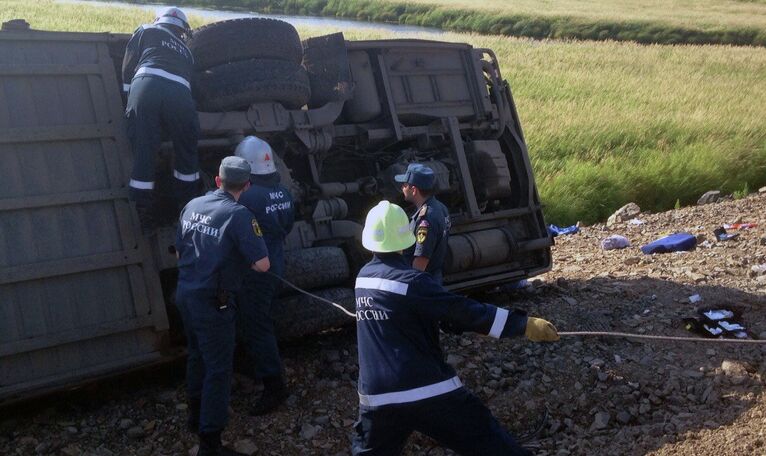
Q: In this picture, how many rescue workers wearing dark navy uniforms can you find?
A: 5